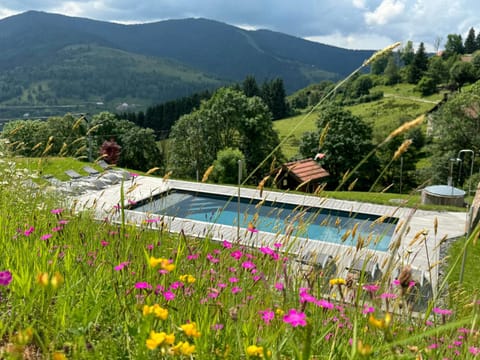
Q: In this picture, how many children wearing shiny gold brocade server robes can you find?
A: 0